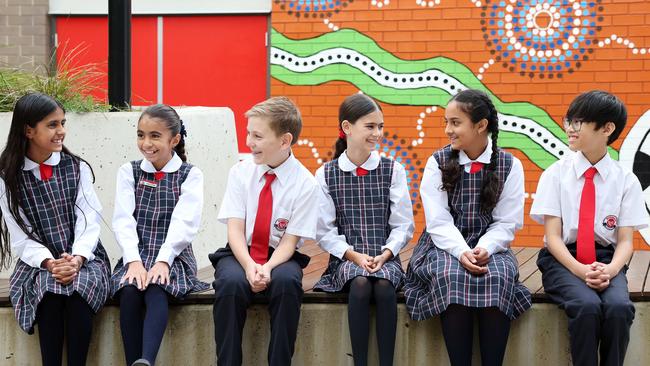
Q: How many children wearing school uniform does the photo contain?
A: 6